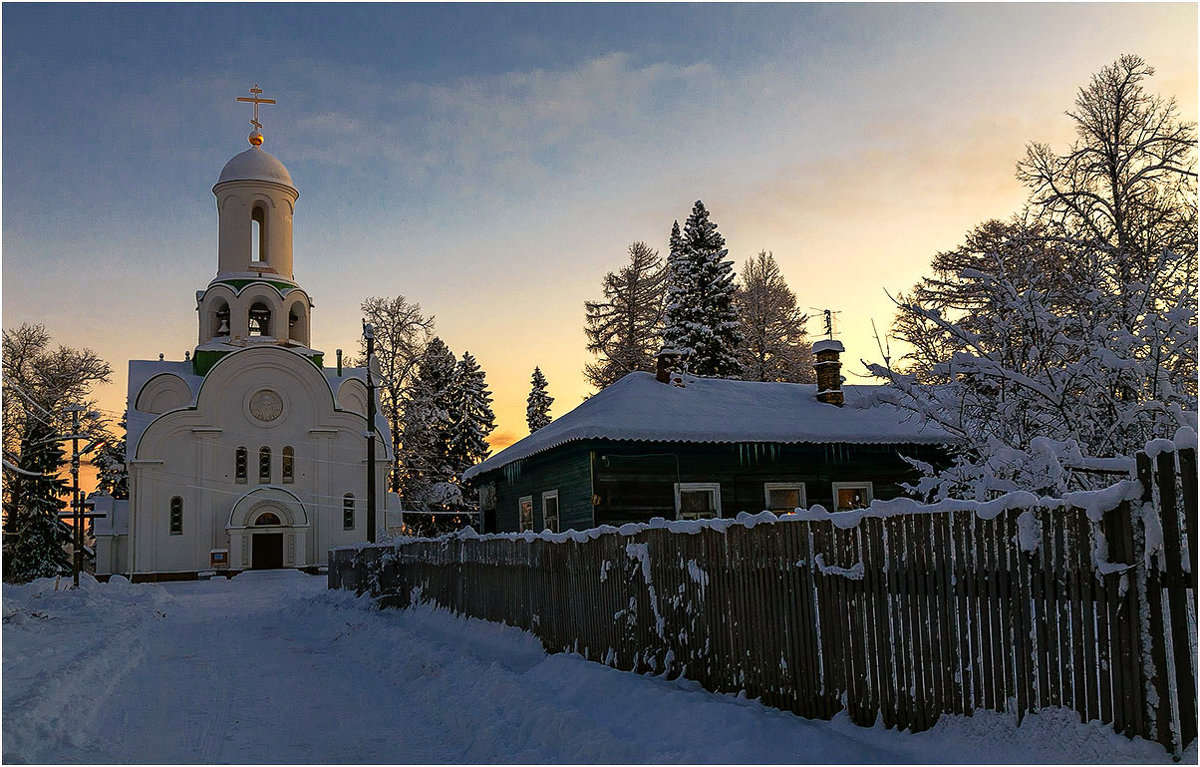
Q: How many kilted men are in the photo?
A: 0